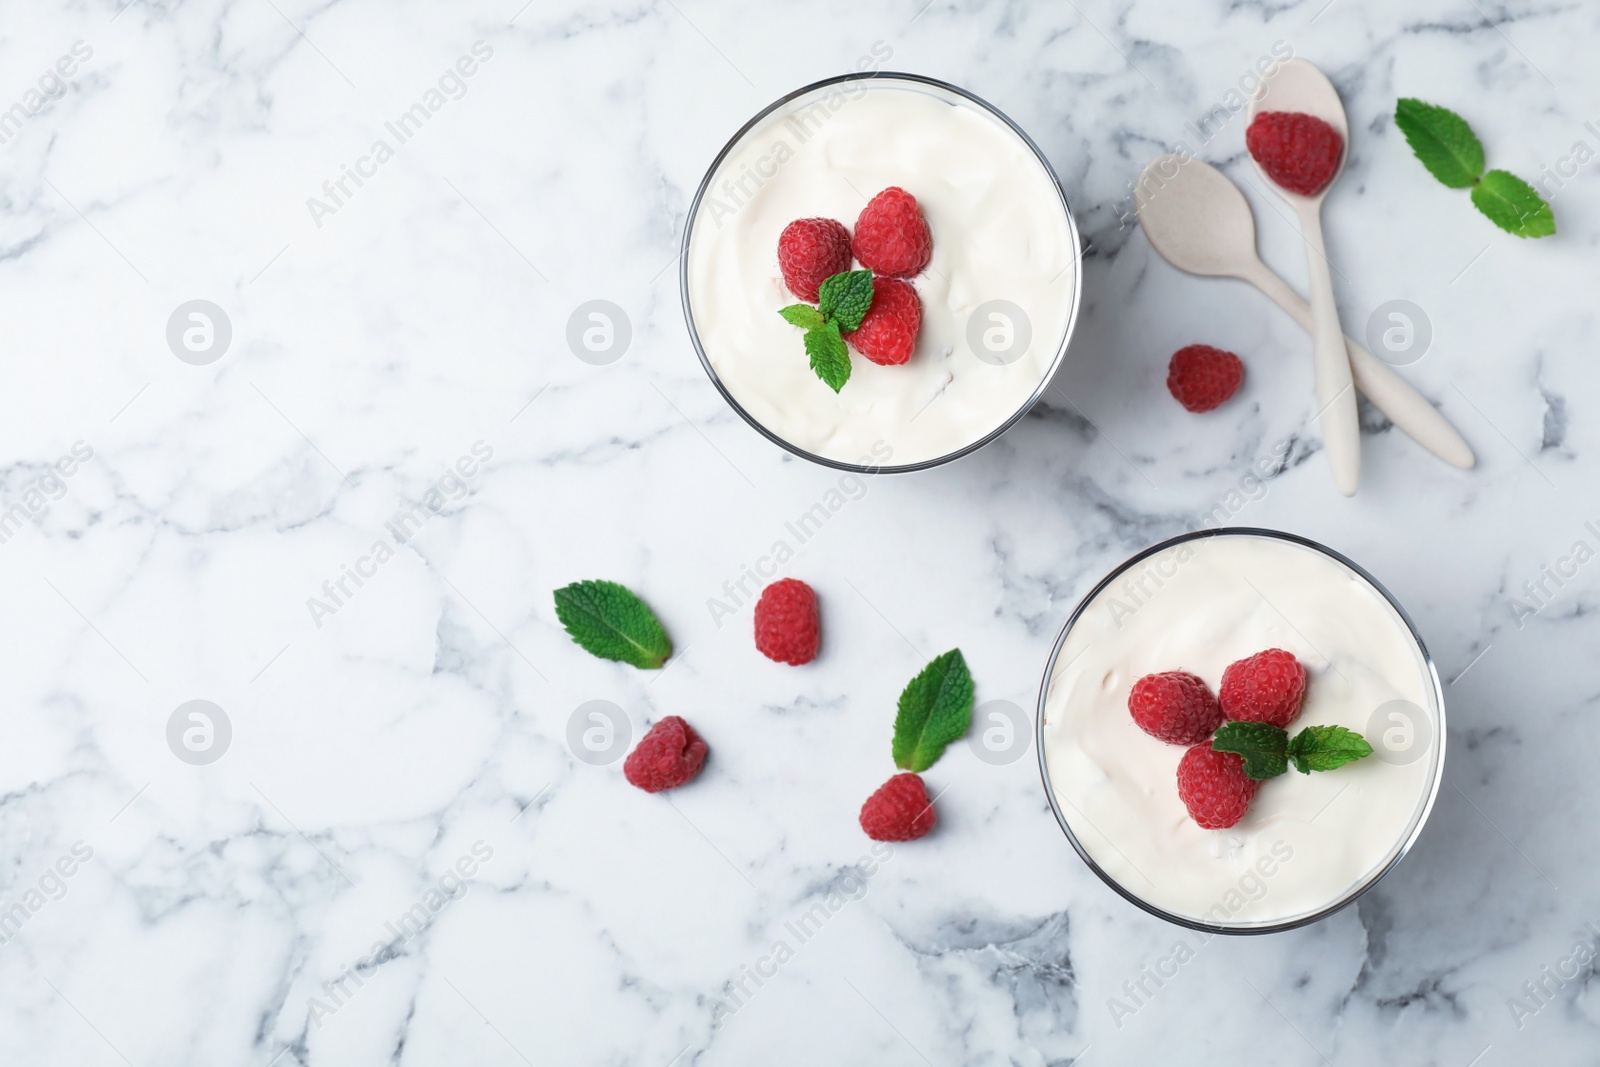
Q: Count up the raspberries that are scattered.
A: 4